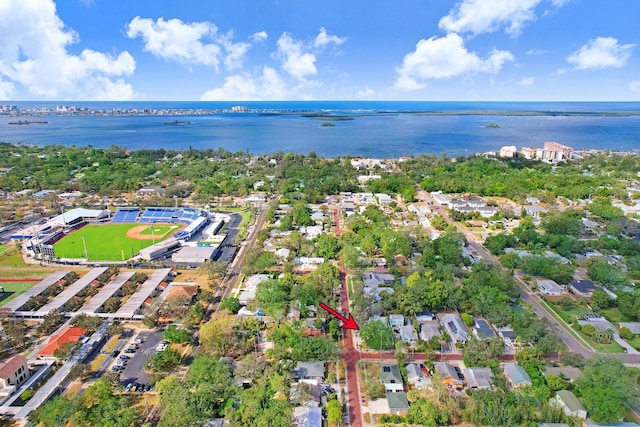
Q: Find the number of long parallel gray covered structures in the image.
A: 4